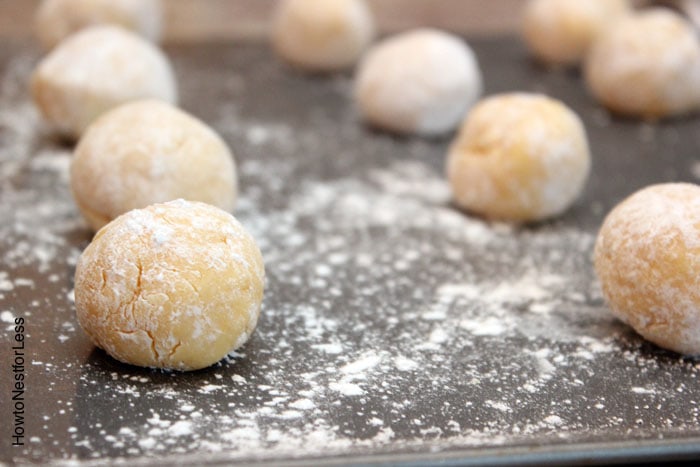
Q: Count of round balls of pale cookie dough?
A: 10